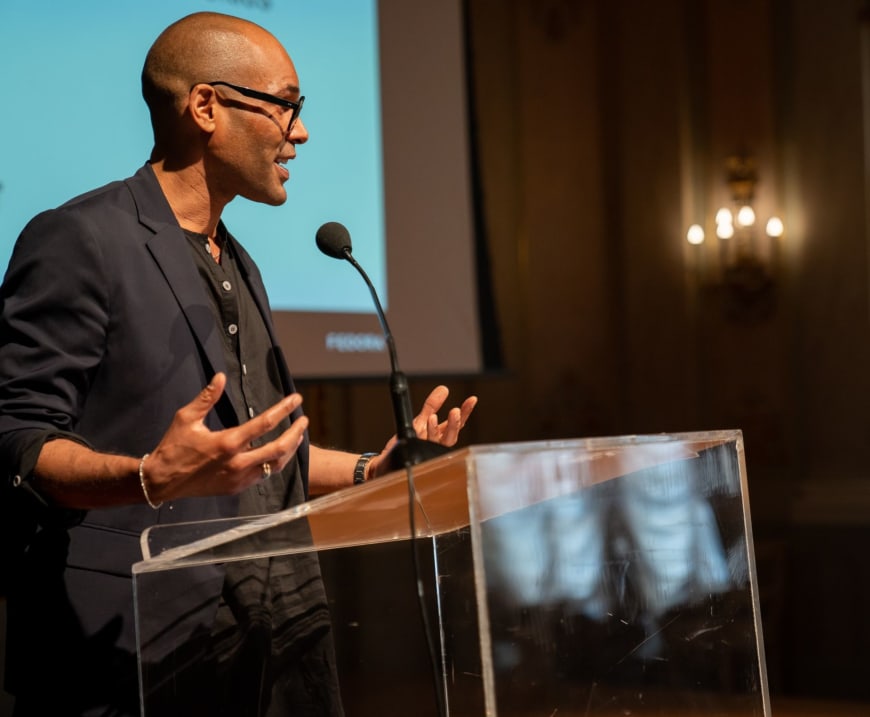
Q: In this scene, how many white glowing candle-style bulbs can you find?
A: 5